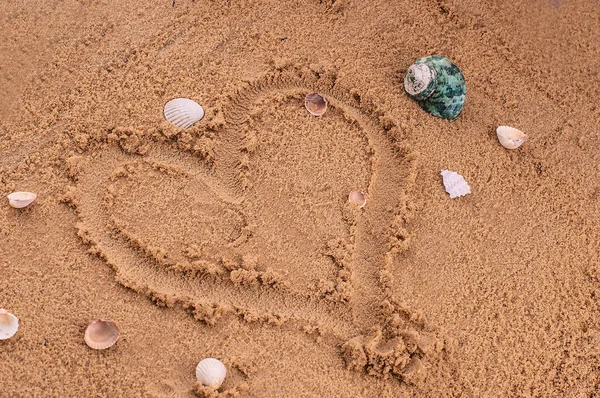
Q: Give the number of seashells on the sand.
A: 10